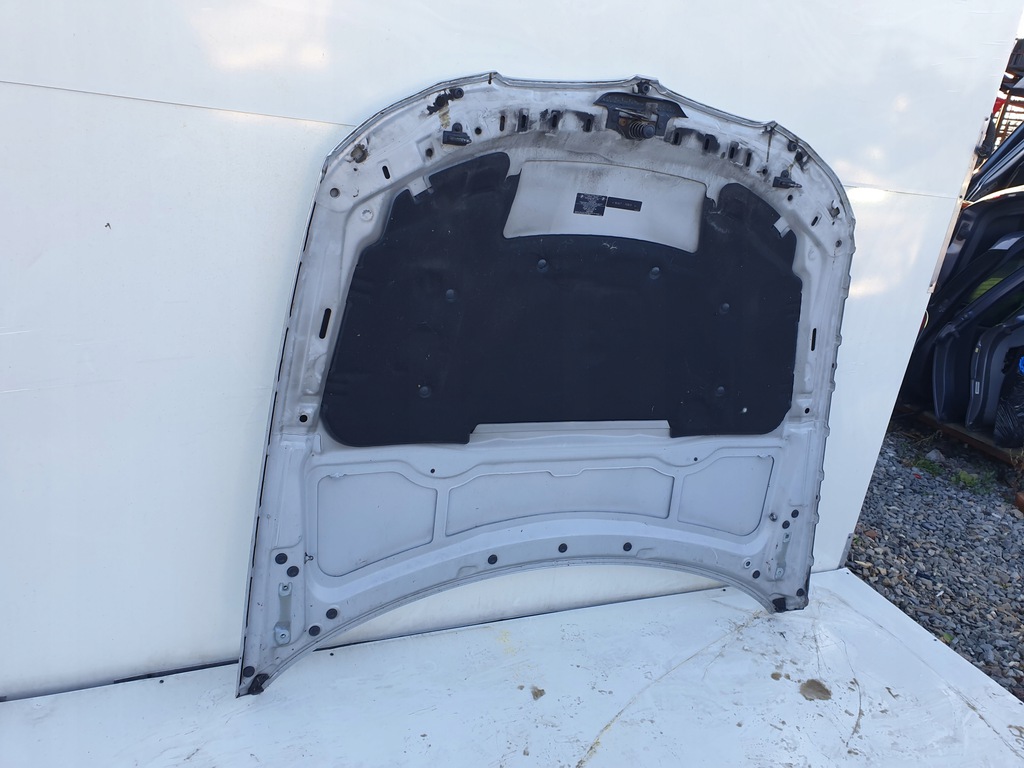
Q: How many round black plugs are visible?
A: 12